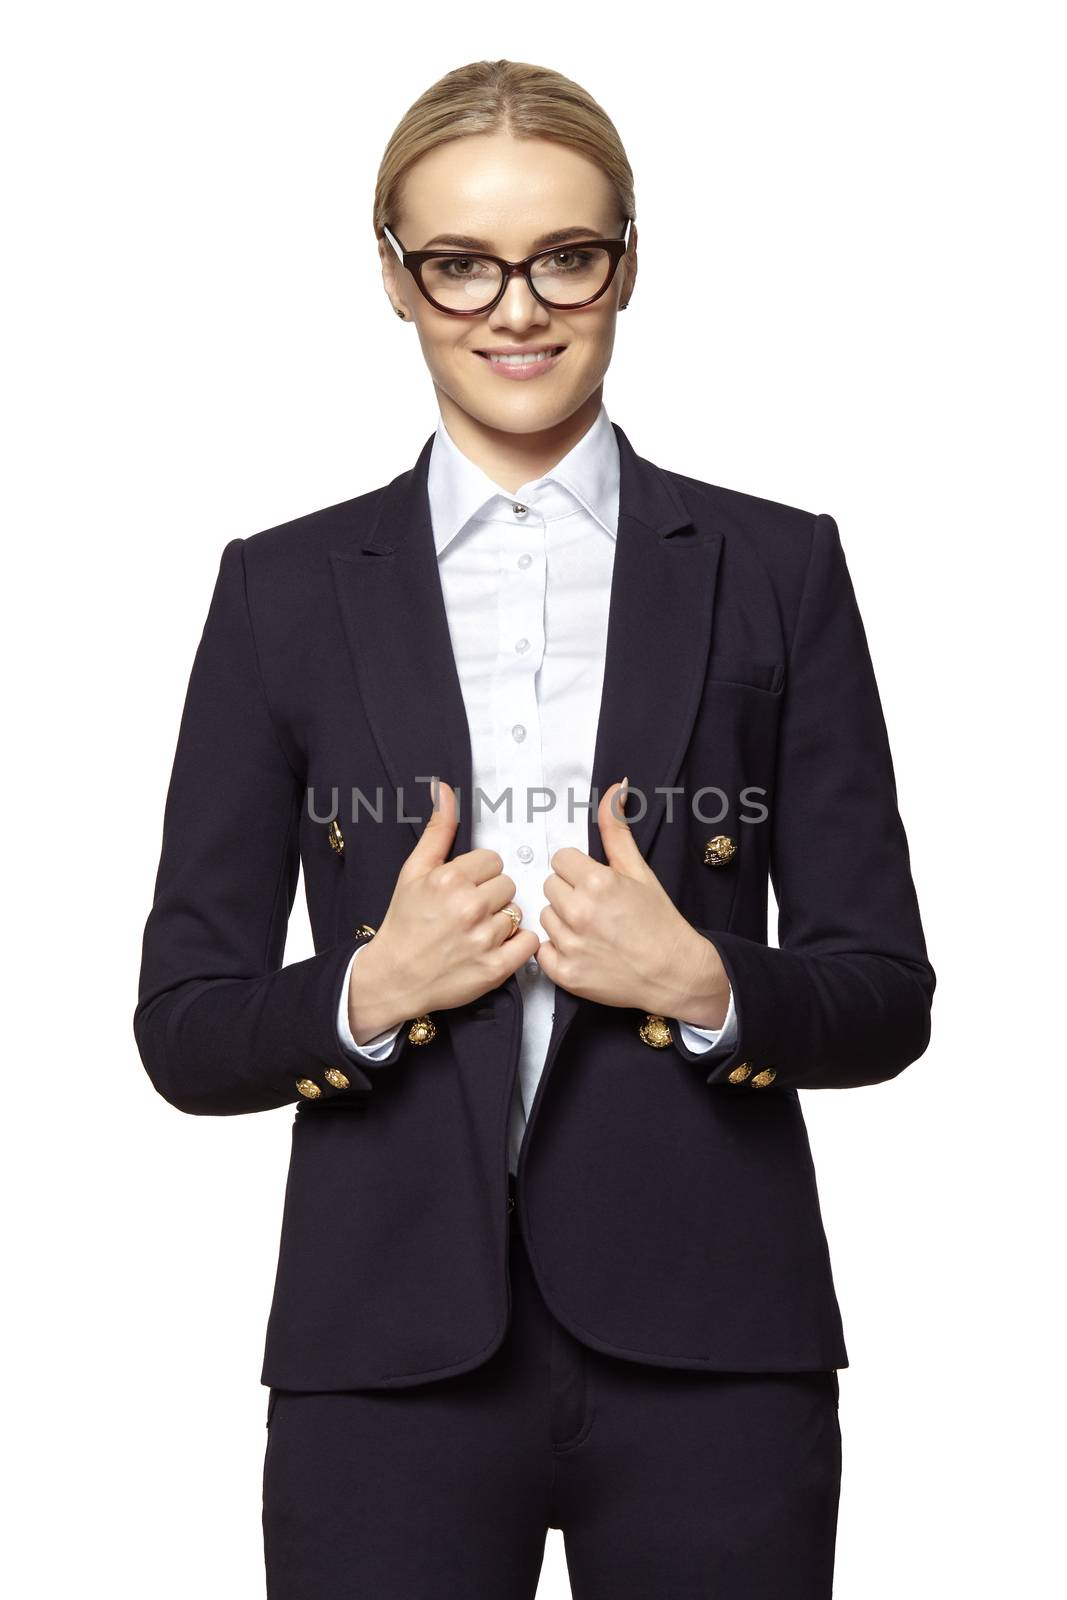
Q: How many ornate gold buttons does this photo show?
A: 9